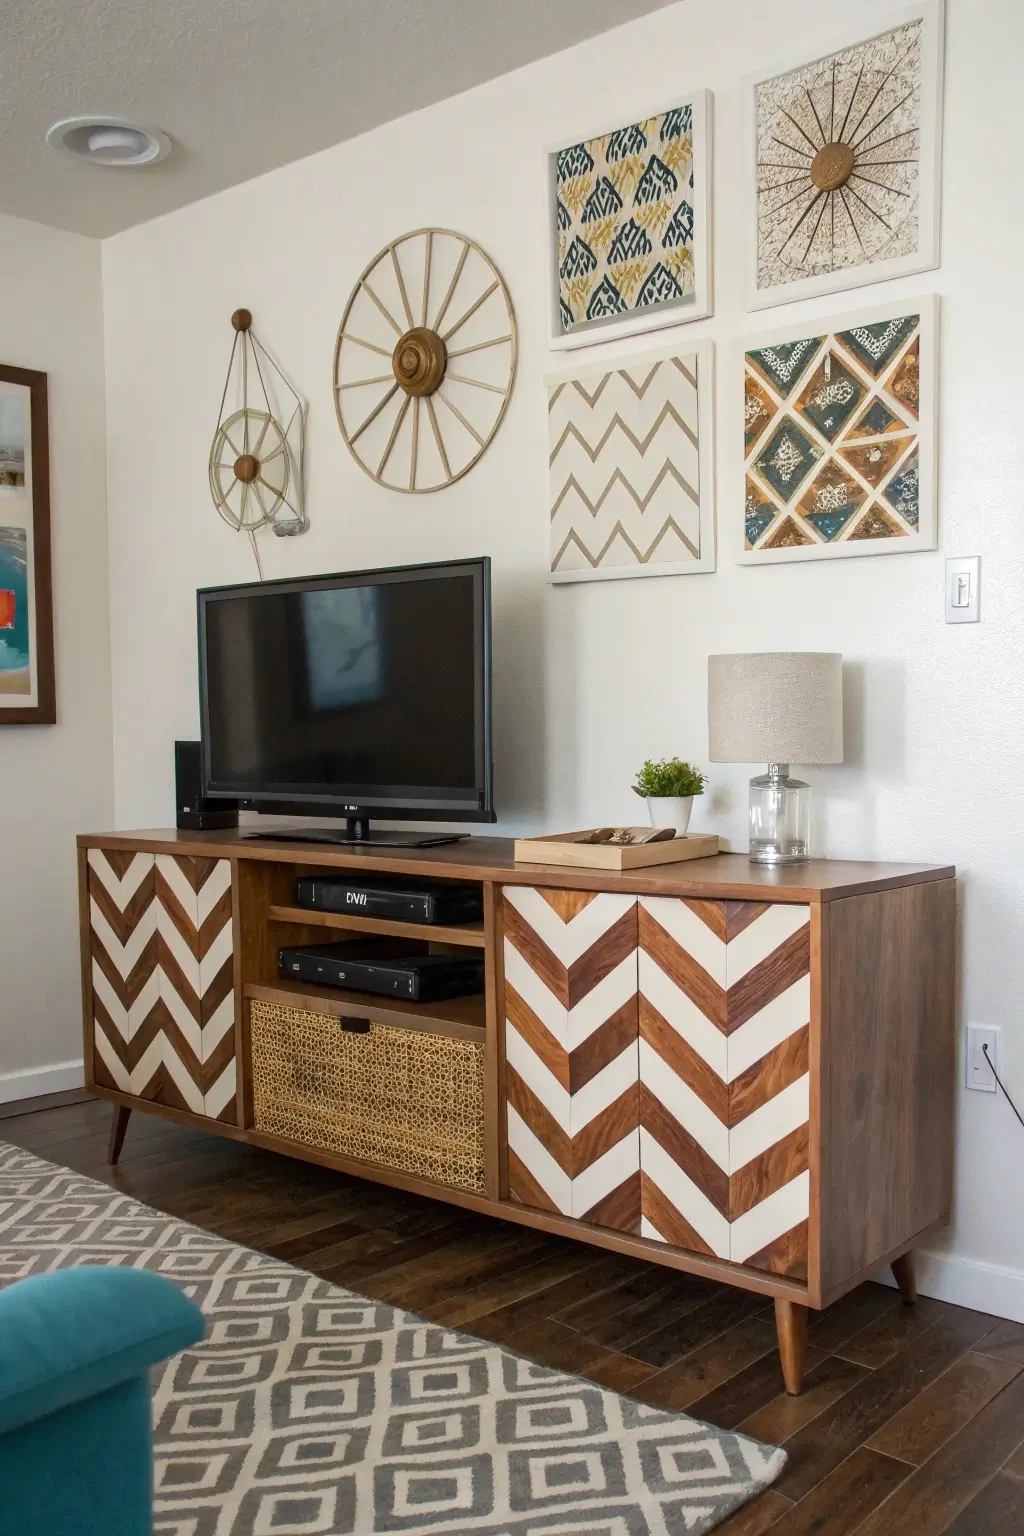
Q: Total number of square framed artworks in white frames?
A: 4